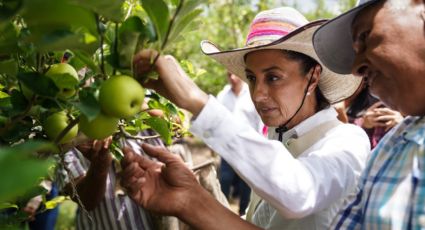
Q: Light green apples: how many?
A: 4